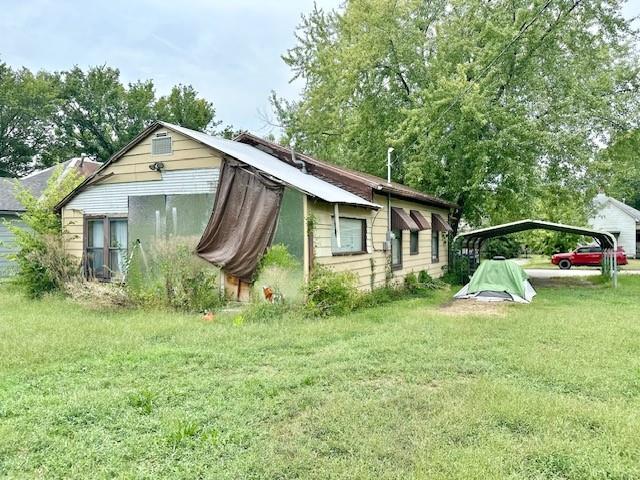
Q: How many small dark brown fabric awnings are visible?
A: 3